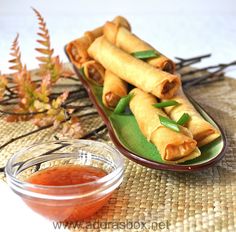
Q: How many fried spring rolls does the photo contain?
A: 7